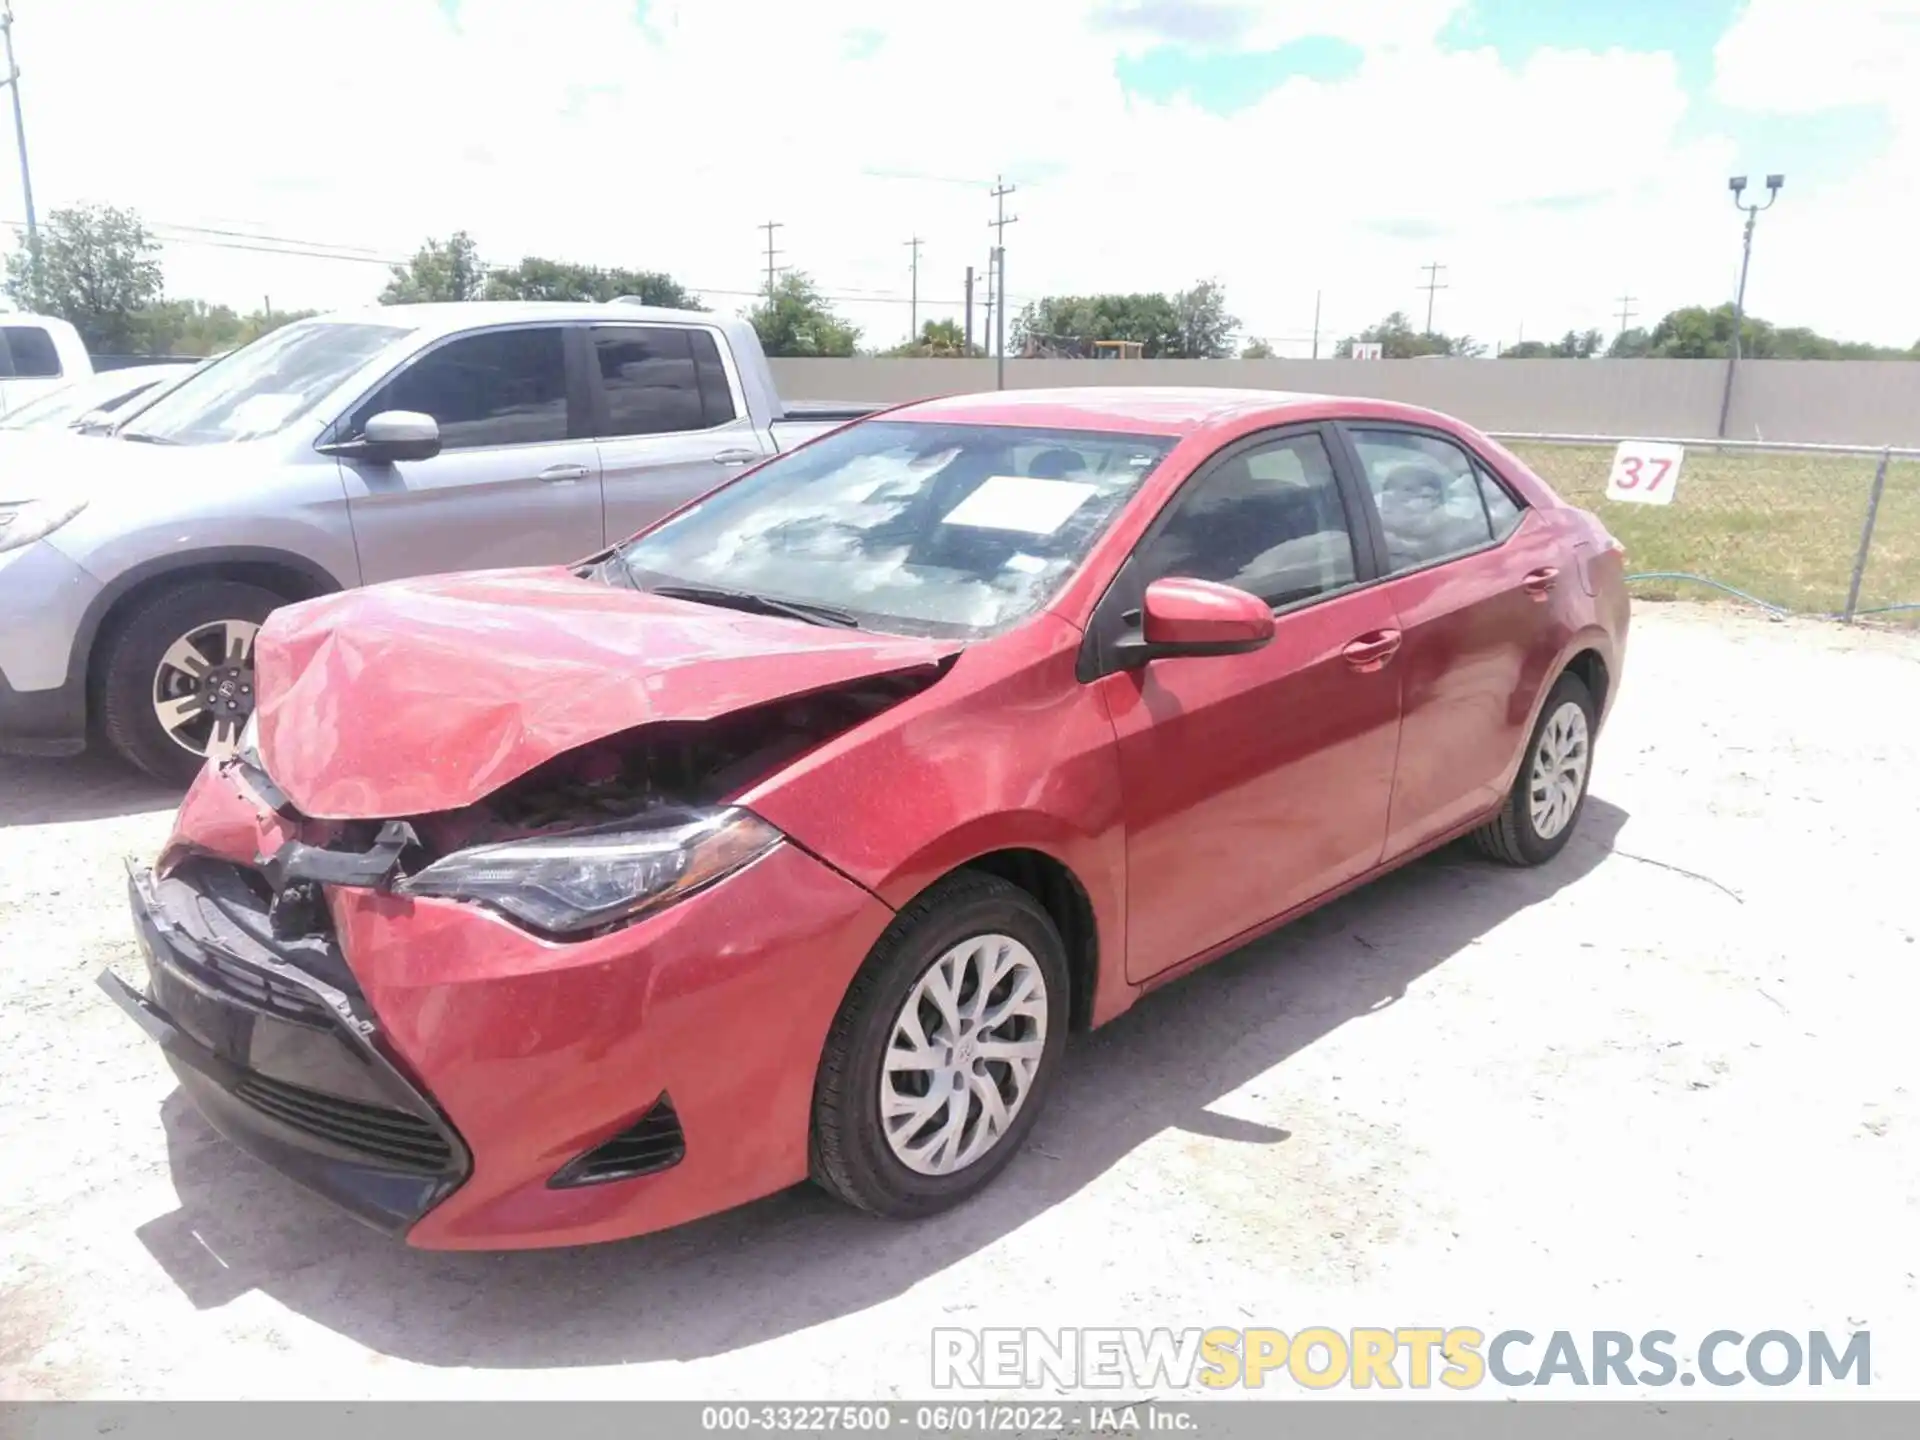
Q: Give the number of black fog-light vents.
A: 1